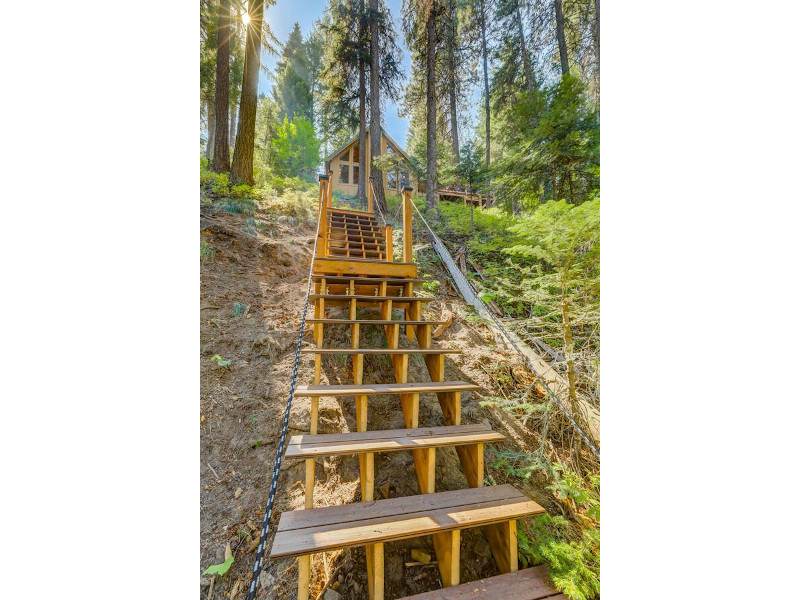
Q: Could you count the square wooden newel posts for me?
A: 5